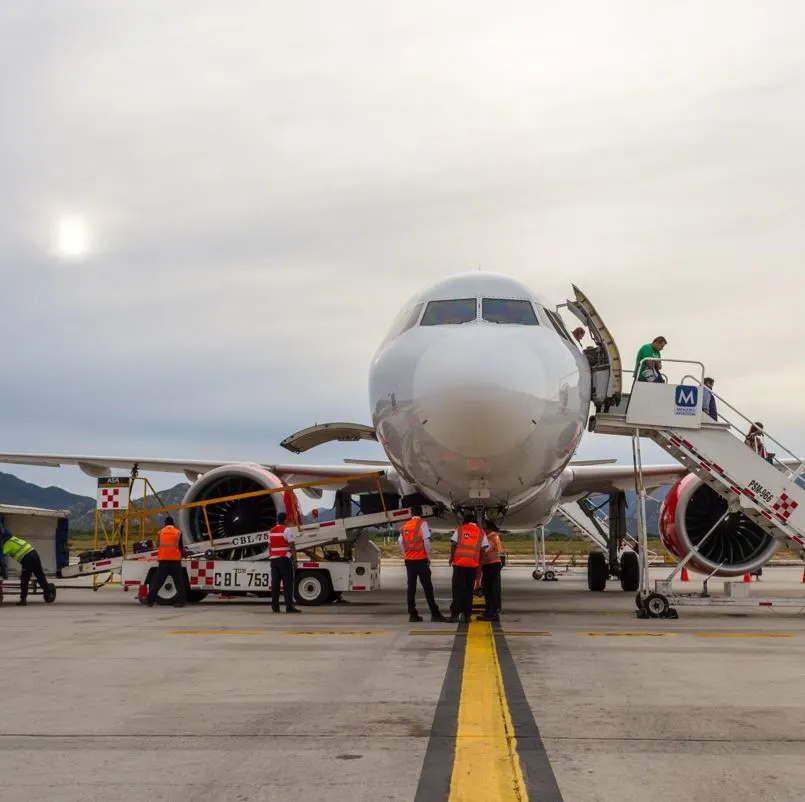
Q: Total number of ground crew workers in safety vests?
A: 6